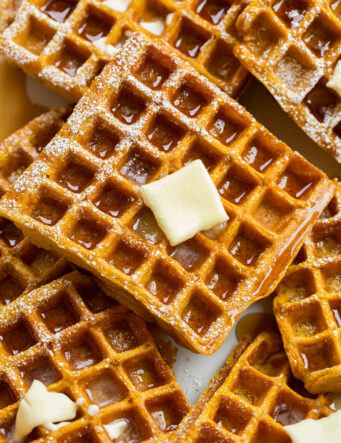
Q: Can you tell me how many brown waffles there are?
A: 7